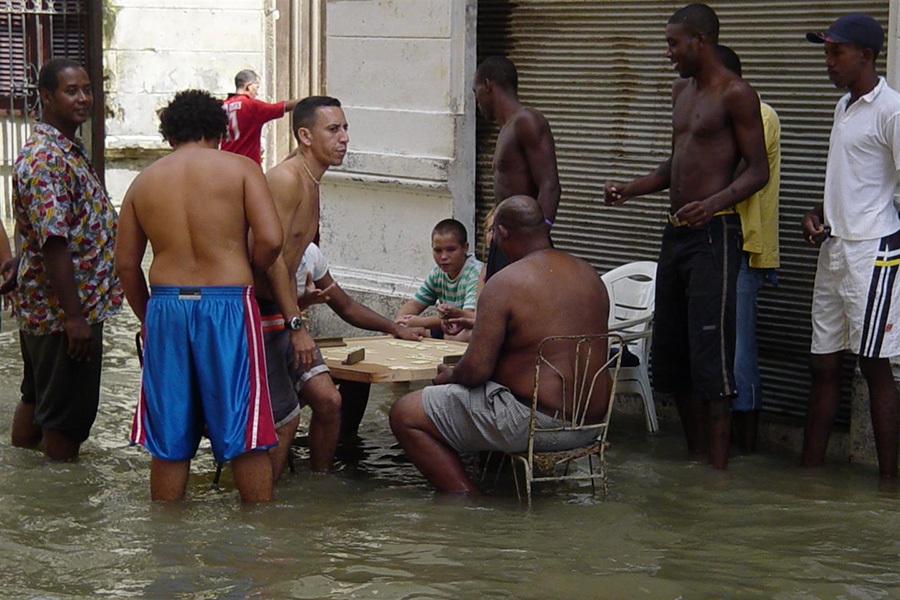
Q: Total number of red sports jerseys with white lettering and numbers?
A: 1